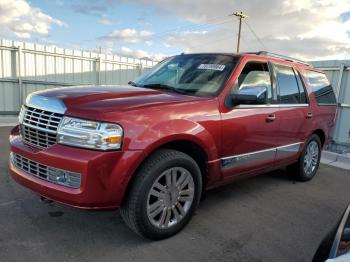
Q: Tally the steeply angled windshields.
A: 1